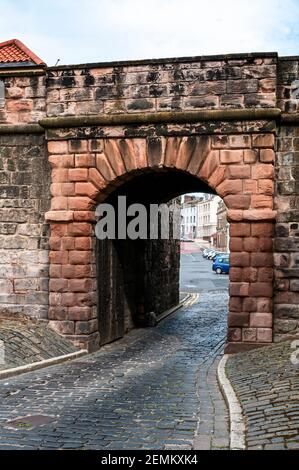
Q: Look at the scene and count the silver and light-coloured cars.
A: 2